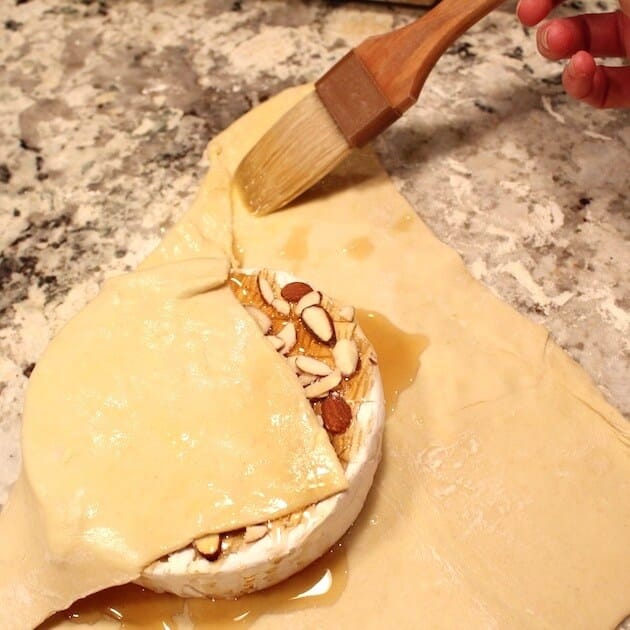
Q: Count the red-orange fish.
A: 0